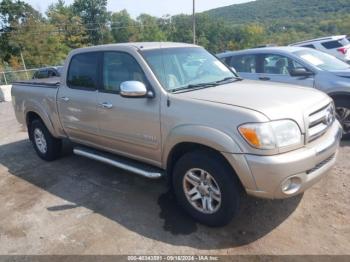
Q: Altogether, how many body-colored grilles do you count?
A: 1